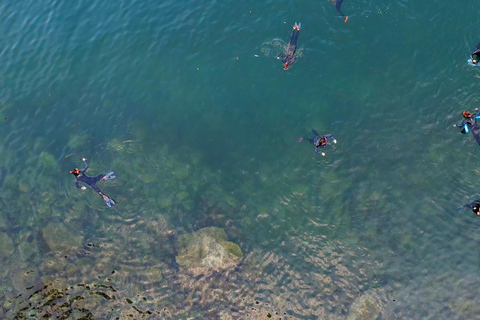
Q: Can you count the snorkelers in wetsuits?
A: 7